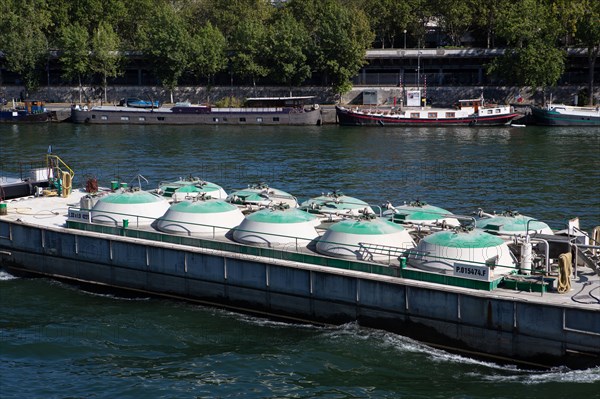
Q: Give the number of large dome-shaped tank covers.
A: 10